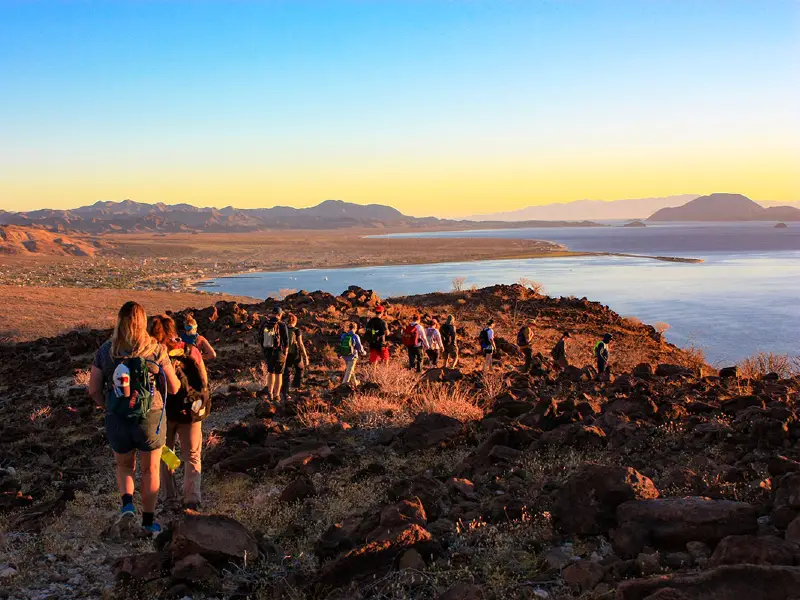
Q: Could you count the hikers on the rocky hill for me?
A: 14